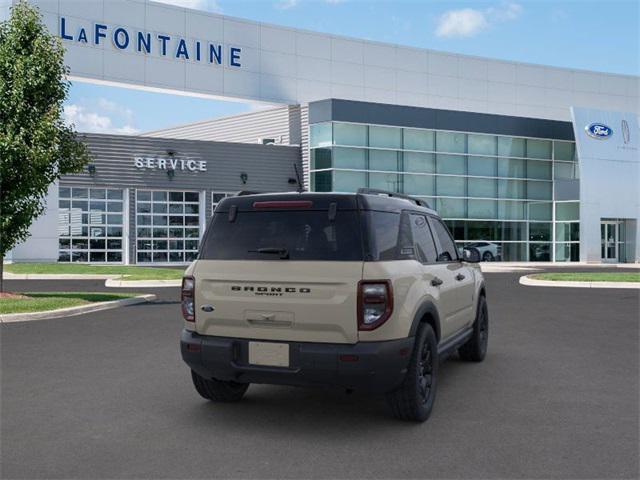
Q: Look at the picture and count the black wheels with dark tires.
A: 3